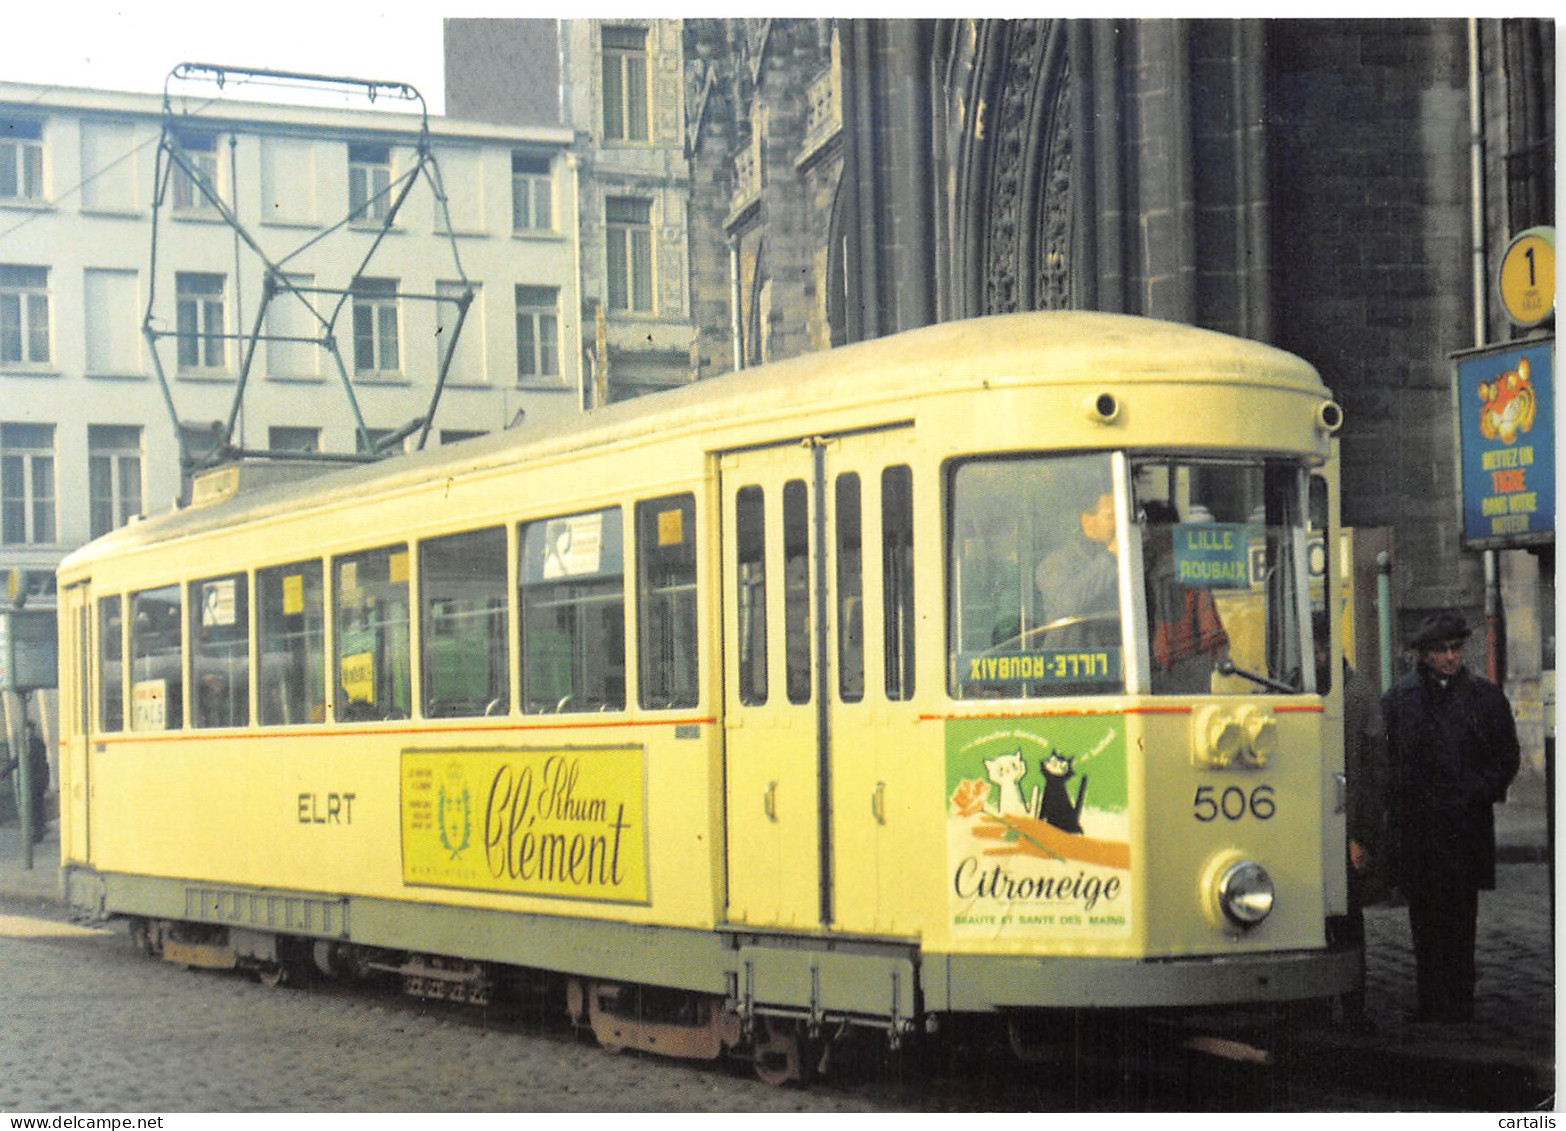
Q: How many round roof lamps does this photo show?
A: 2